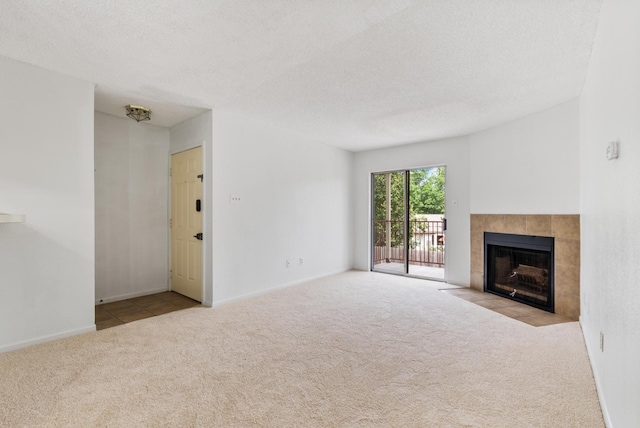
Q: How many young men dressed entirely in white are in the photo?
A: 0